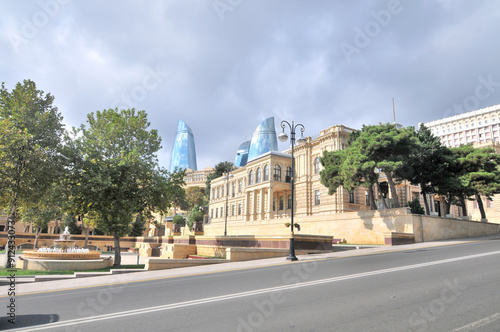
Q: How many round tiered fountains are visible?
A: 1